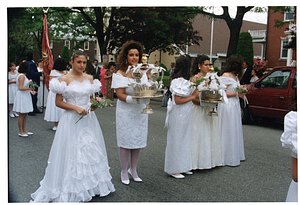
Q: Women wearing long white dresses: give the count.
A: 4